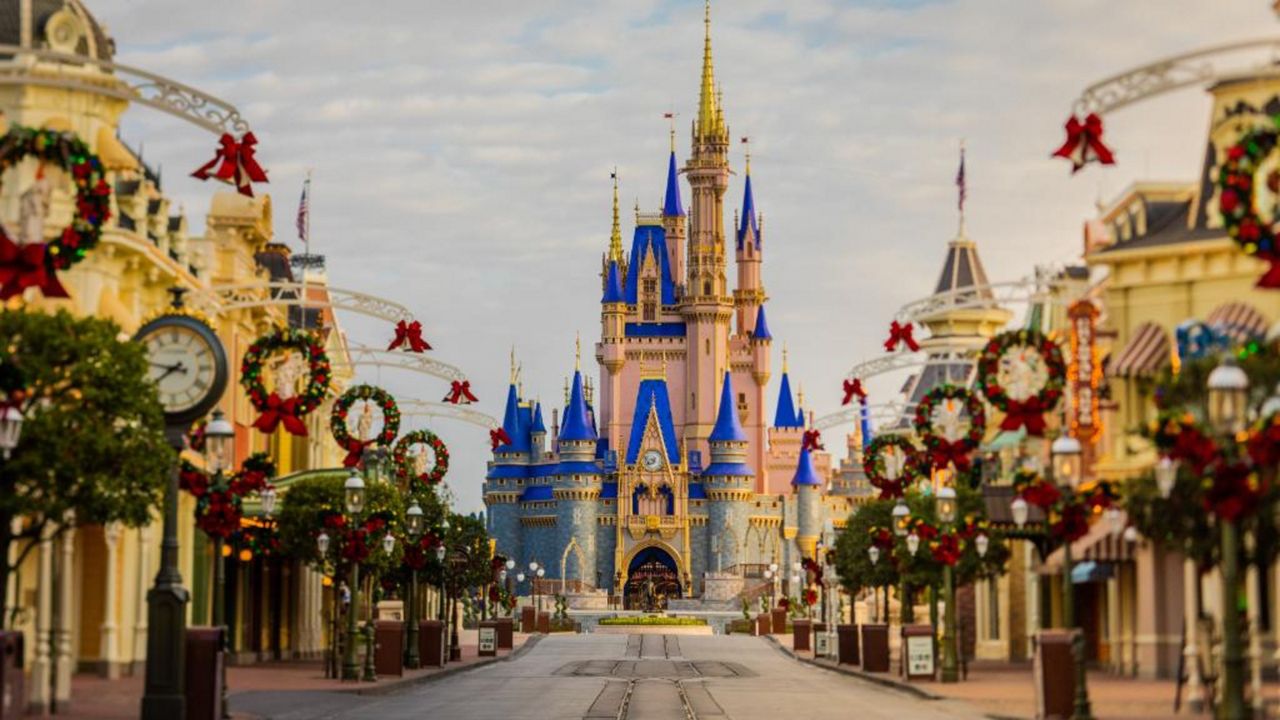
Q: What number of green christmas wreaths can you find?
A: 8